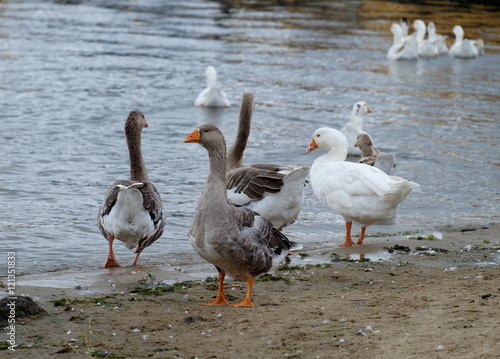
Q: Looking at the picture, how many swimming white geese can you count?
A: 7